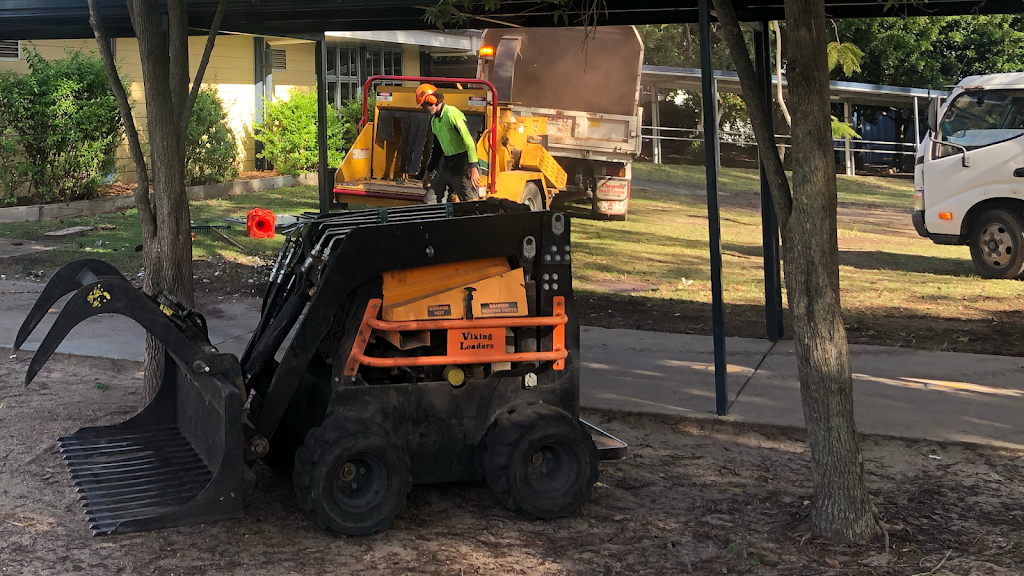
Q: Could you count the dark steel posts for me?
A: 3